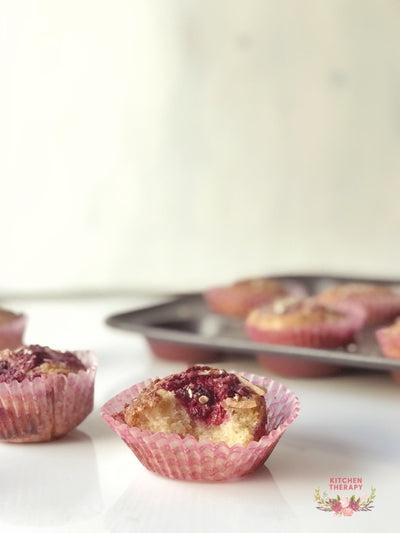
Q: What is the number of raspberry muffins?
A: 7